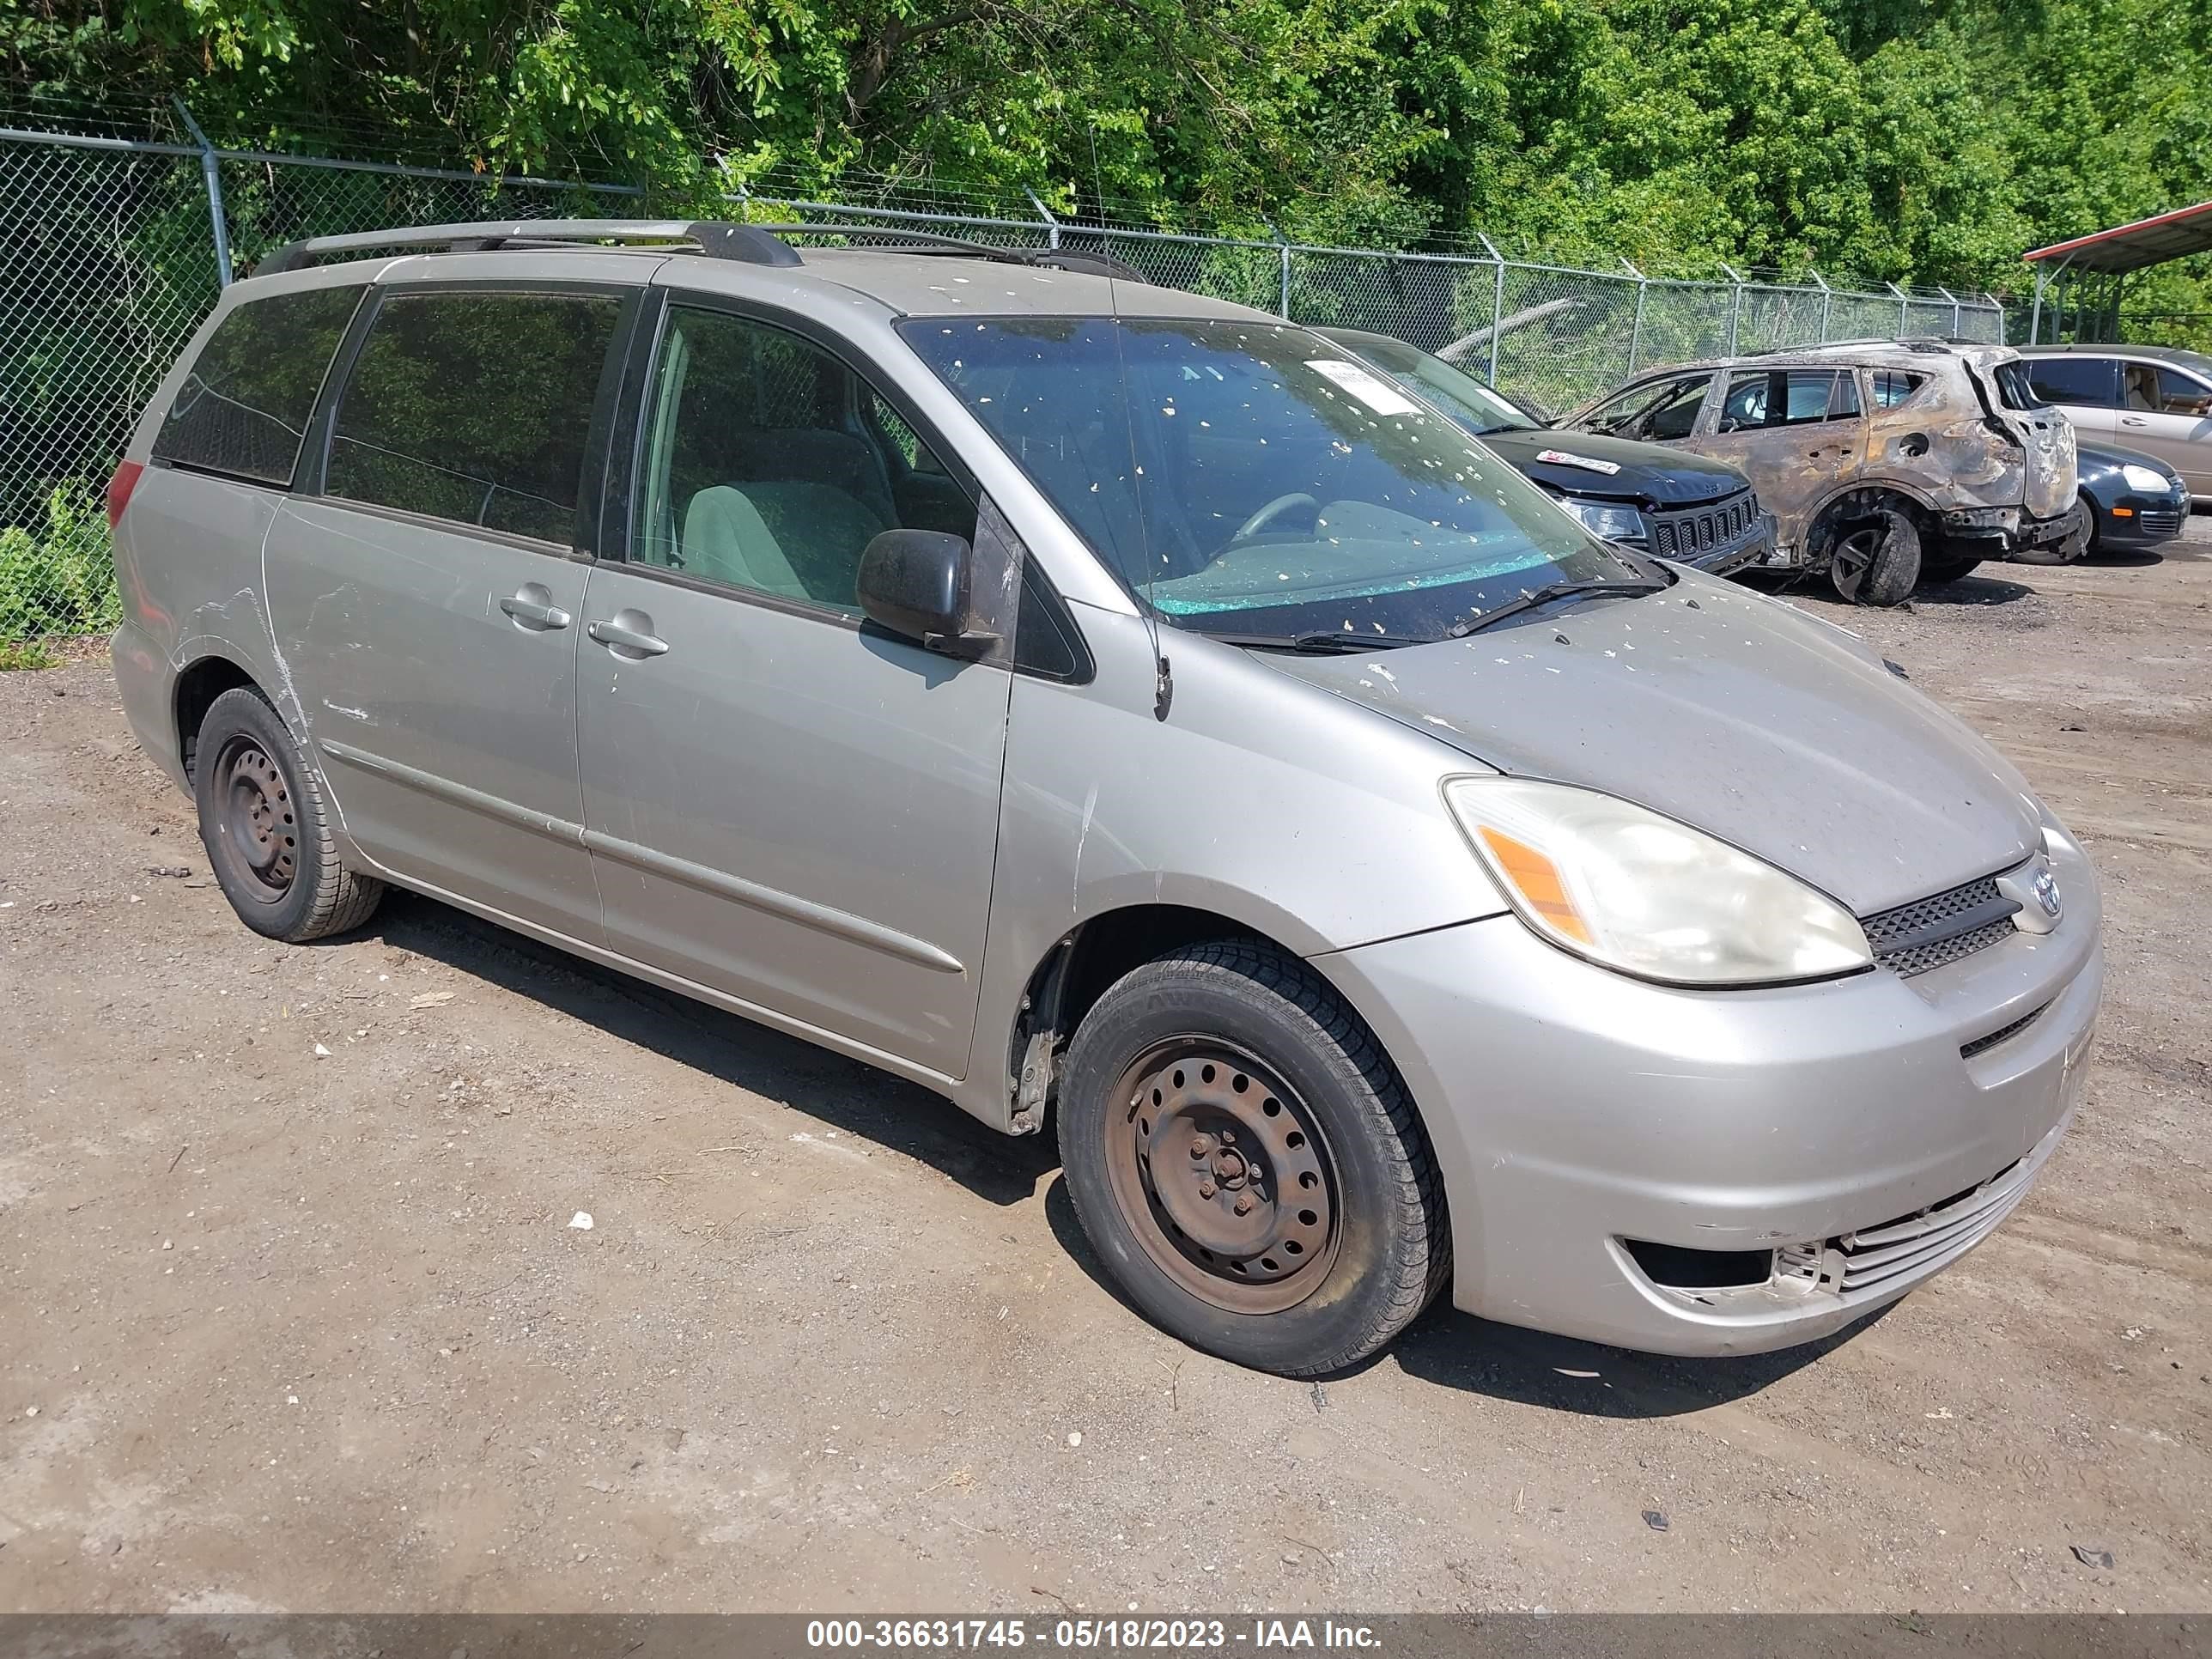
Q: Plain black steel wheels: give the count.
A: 2